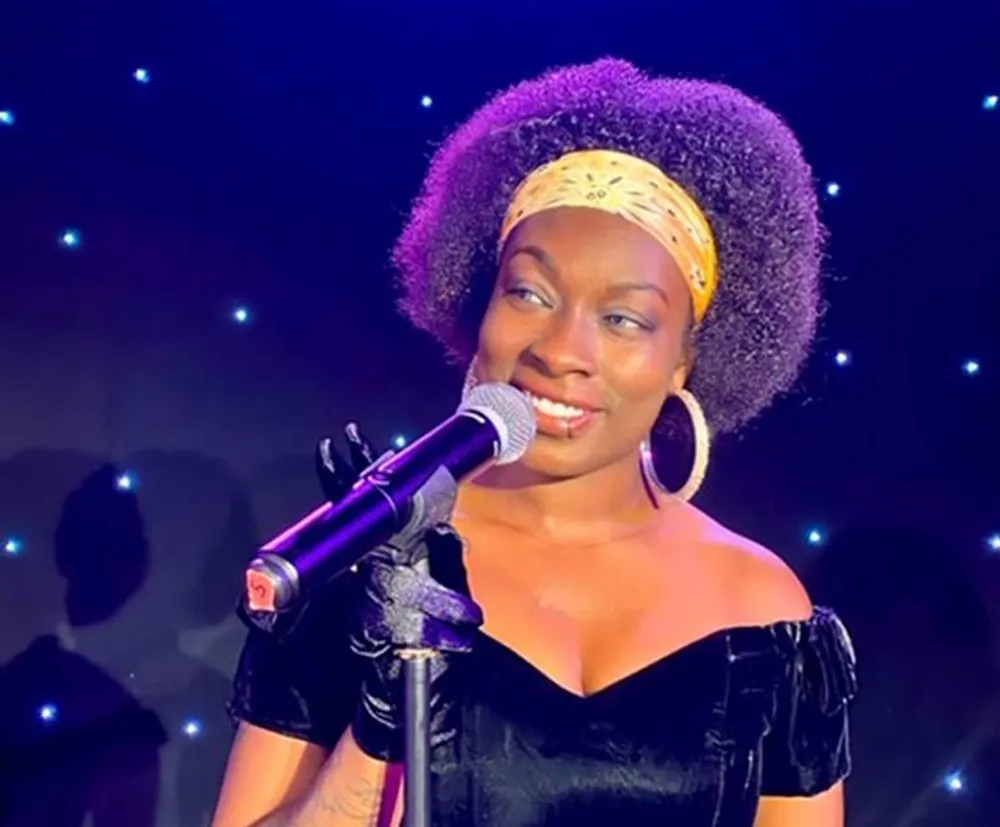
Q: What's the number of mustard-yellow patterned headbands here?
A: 1